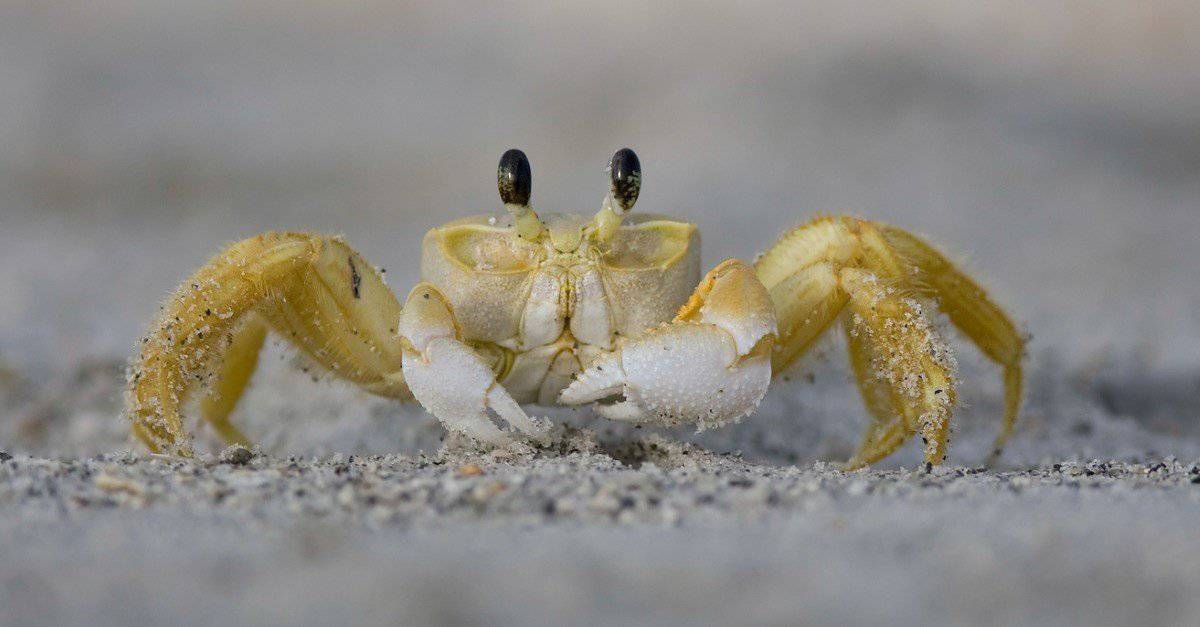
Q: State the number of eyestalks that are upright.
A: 2